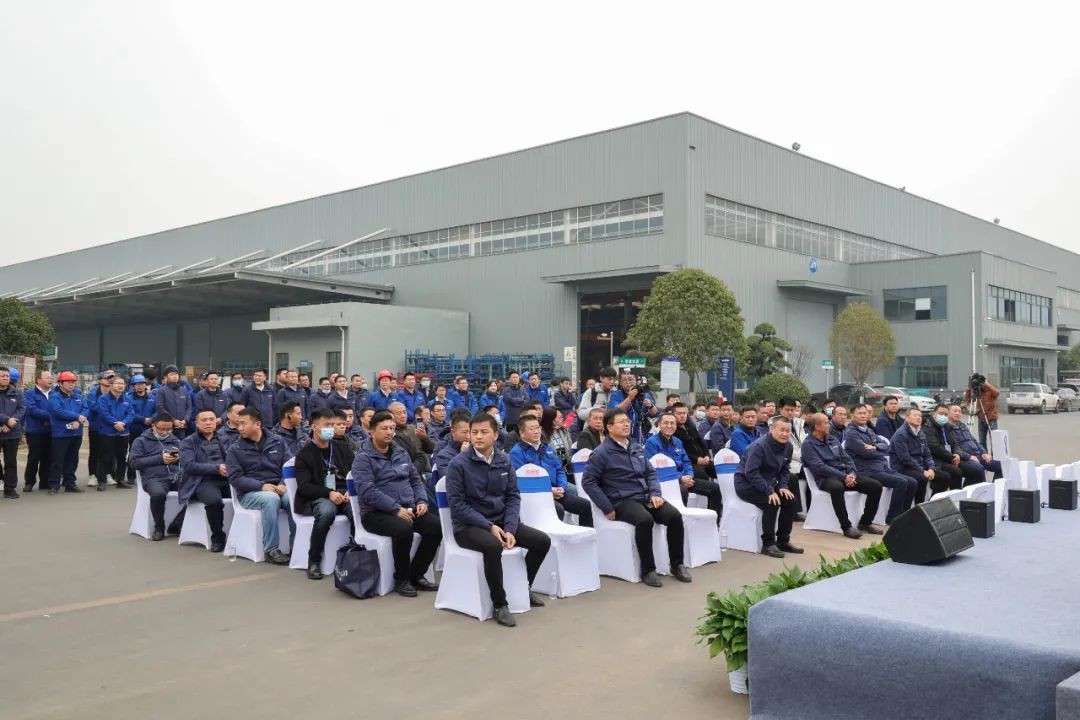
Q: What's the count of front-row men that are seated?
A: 8